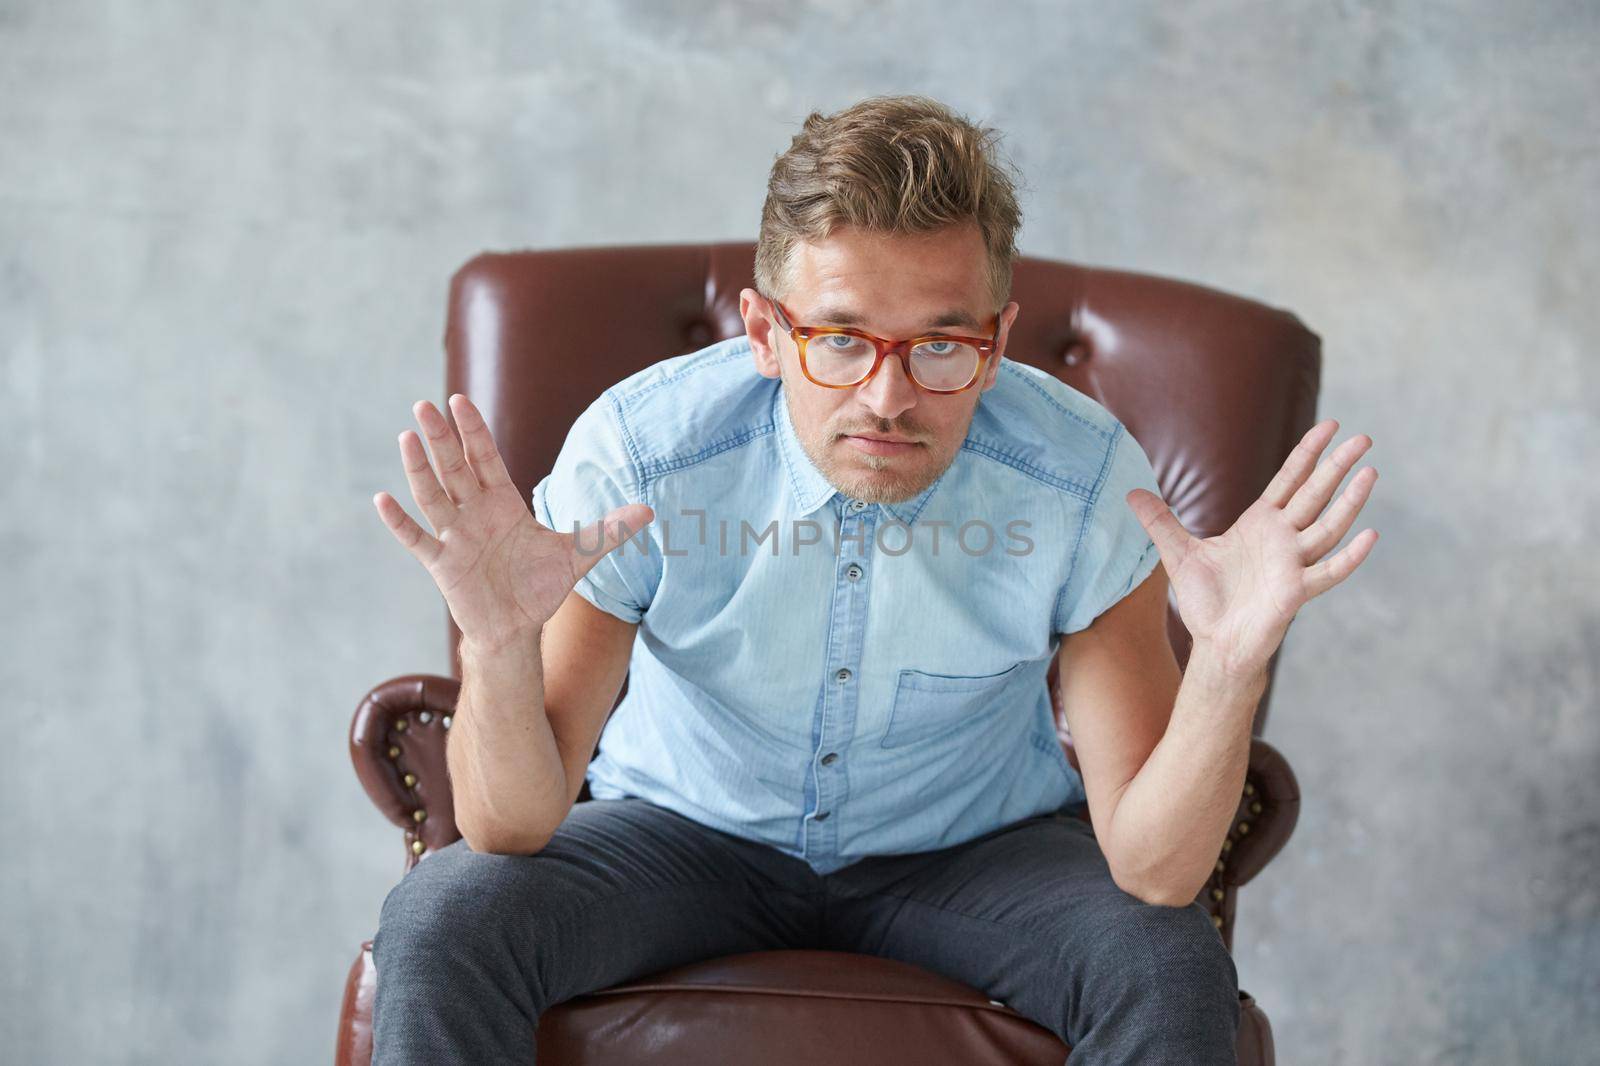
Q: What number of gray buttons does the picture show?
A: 5